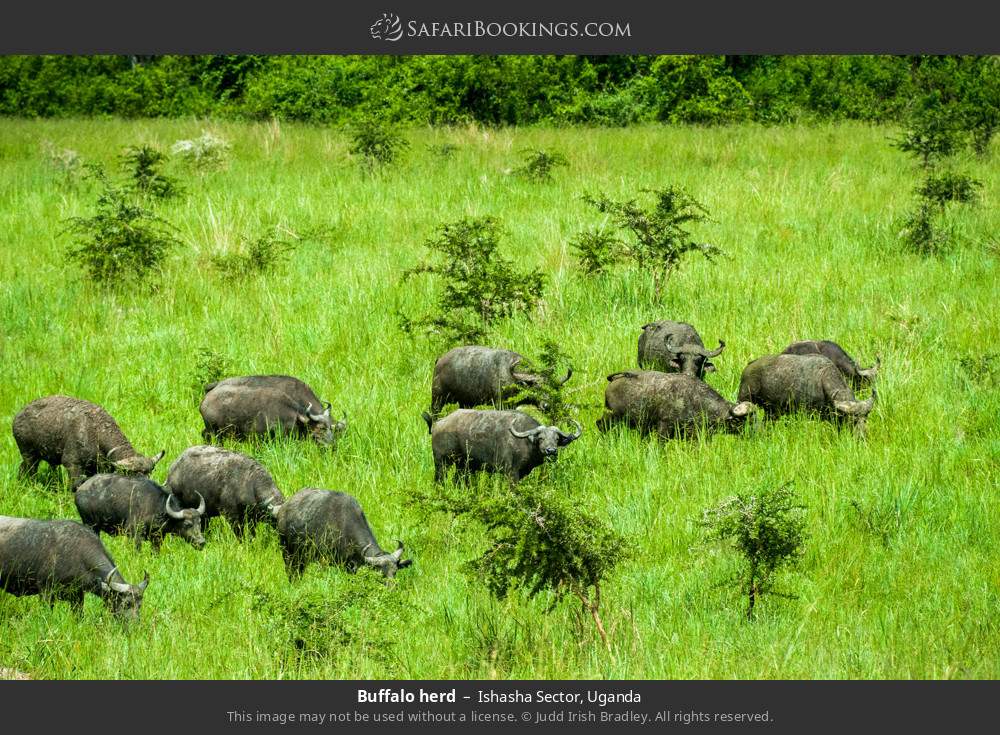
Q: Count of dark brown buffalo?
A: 13